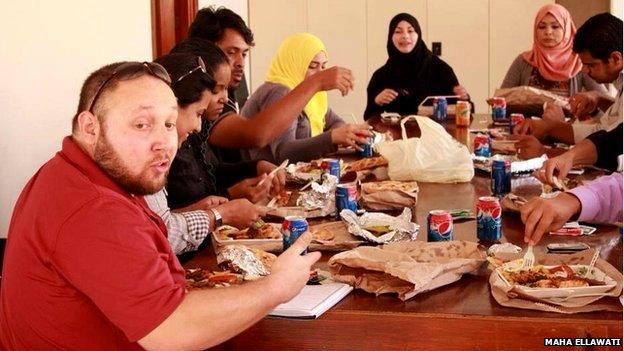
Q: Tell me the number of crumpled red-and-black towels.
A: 0